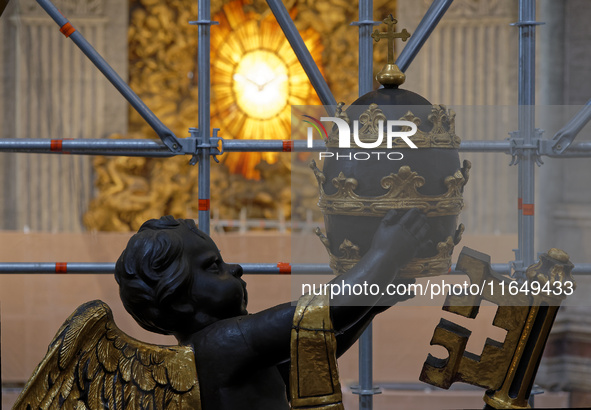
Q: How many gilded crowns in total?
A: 3